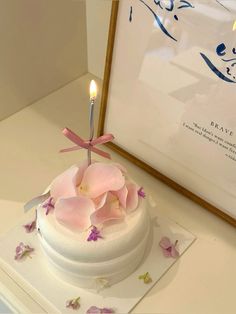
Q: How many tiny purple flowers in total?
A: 8